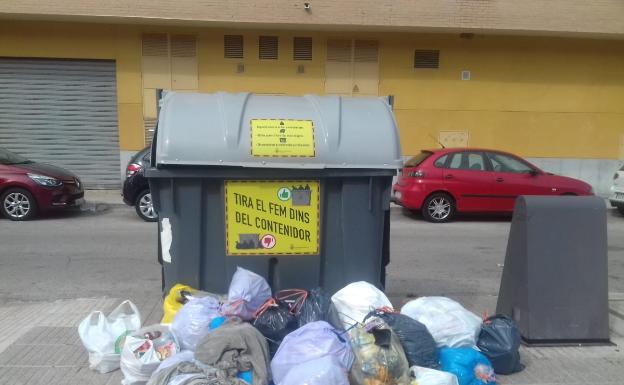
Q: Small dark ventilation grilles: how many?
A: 4